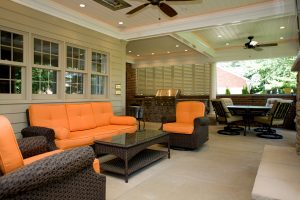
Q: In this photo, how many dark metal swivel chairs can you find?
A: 4